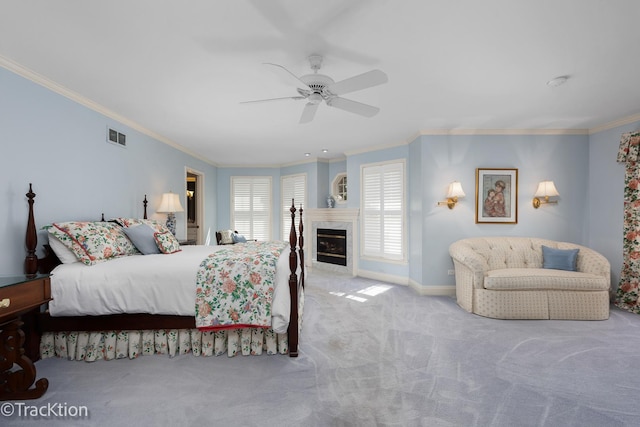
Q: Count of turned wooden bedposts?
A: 4